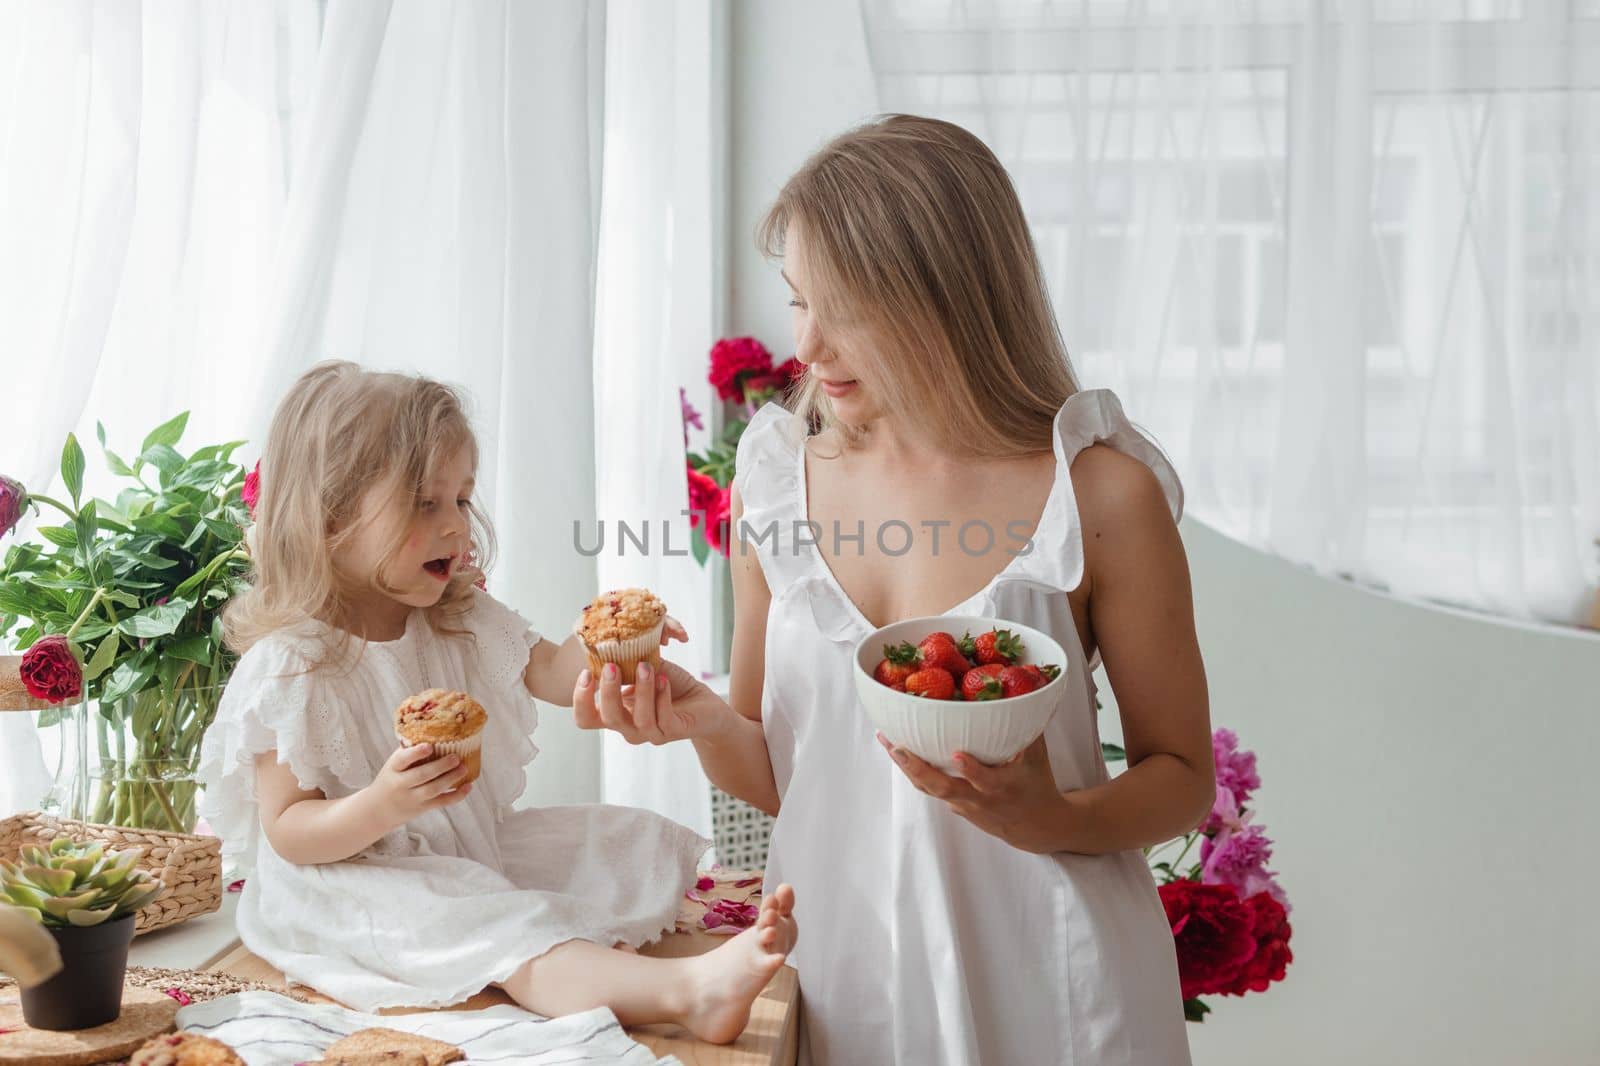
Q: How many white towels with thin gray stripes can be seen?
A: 1